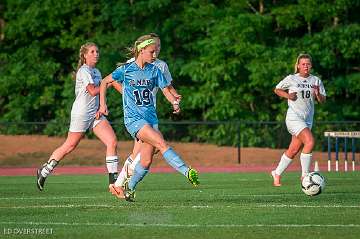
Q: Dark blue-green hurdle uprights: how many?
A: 4